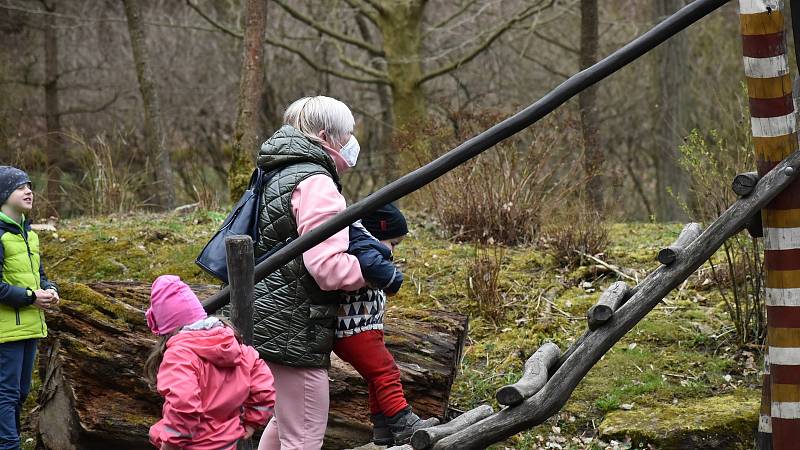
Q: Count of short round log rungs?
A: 5